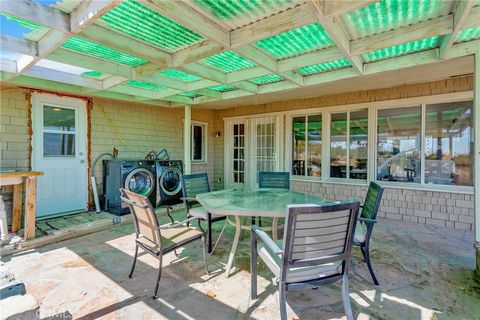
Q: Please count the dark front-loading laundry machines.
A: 2